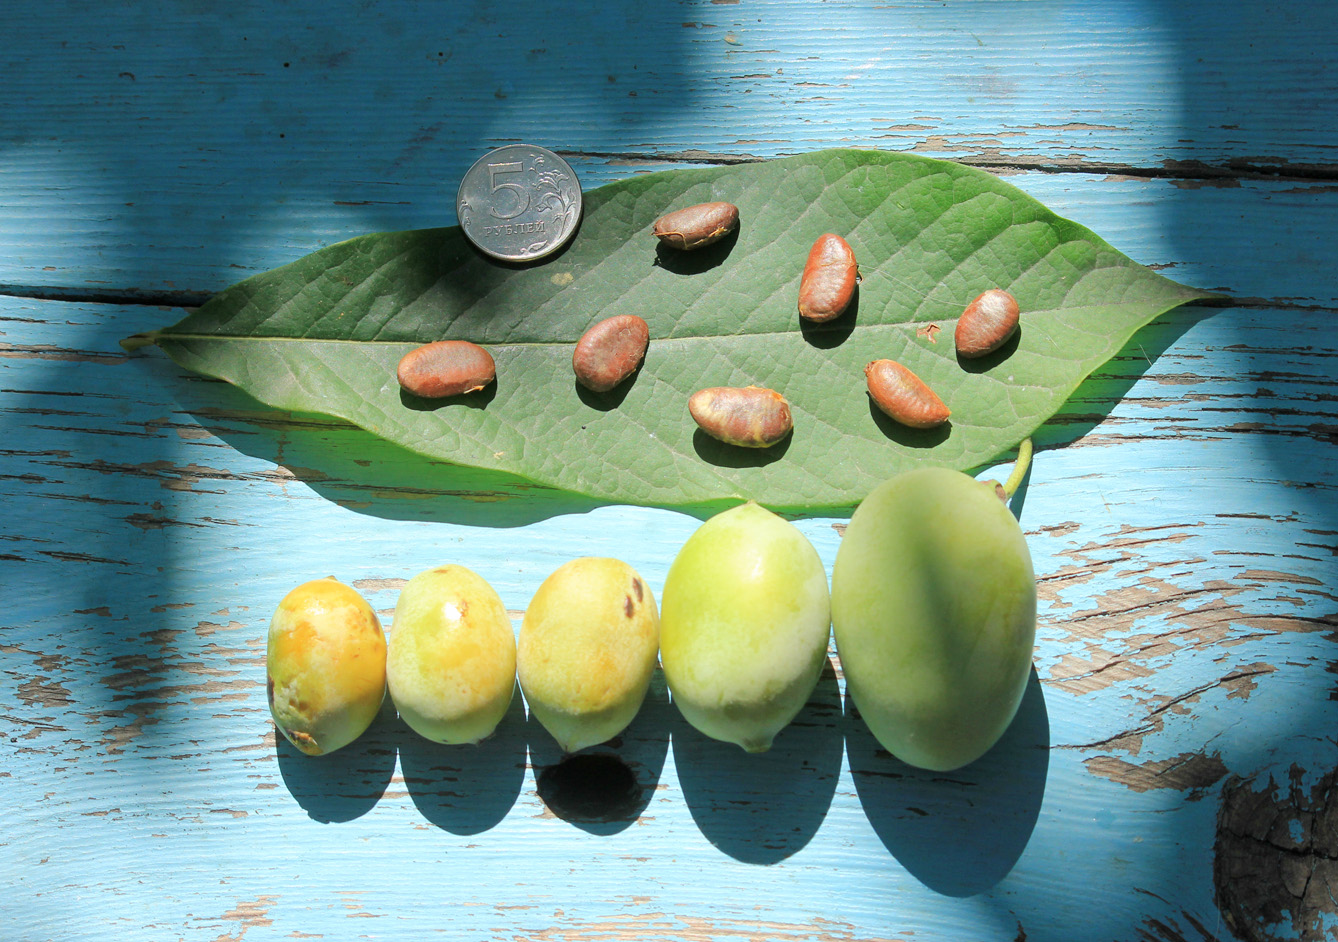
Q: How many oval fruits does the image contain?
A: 5